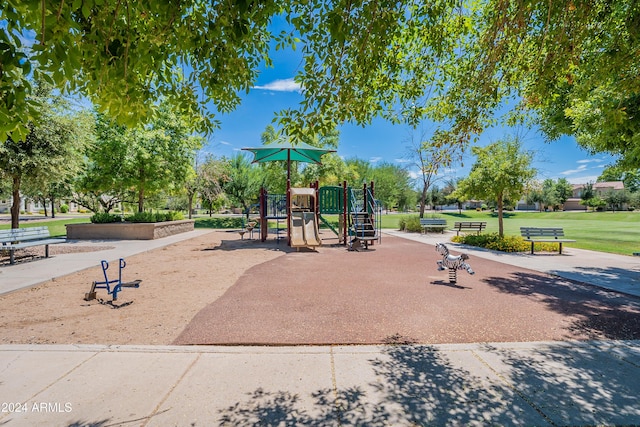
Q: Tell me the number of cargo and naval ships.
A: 0